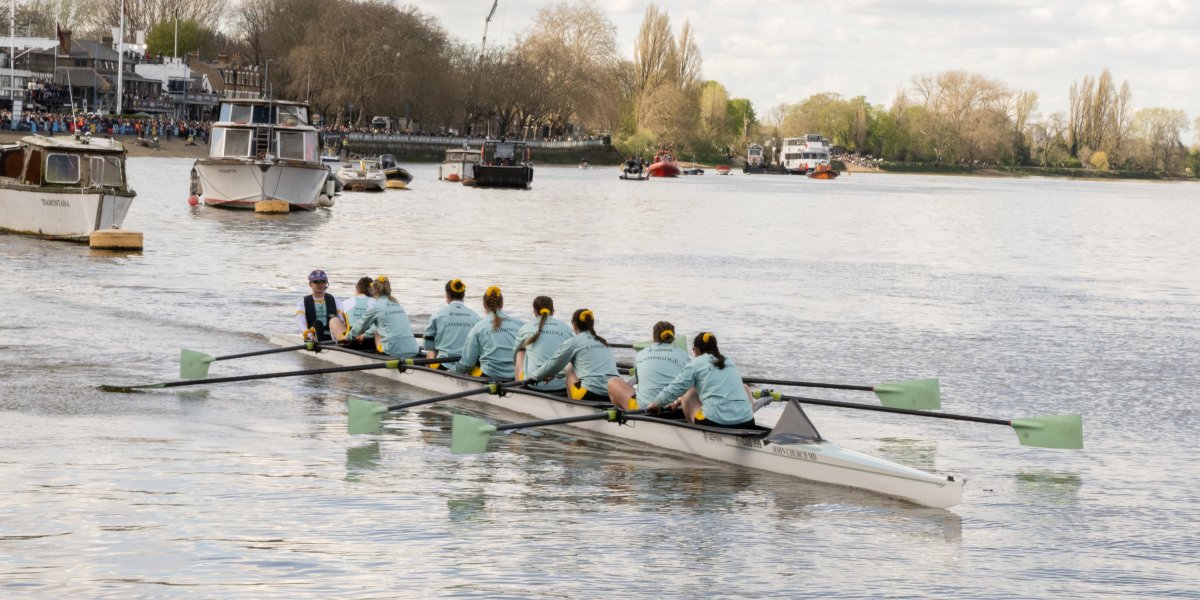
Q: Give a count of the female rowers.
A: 8